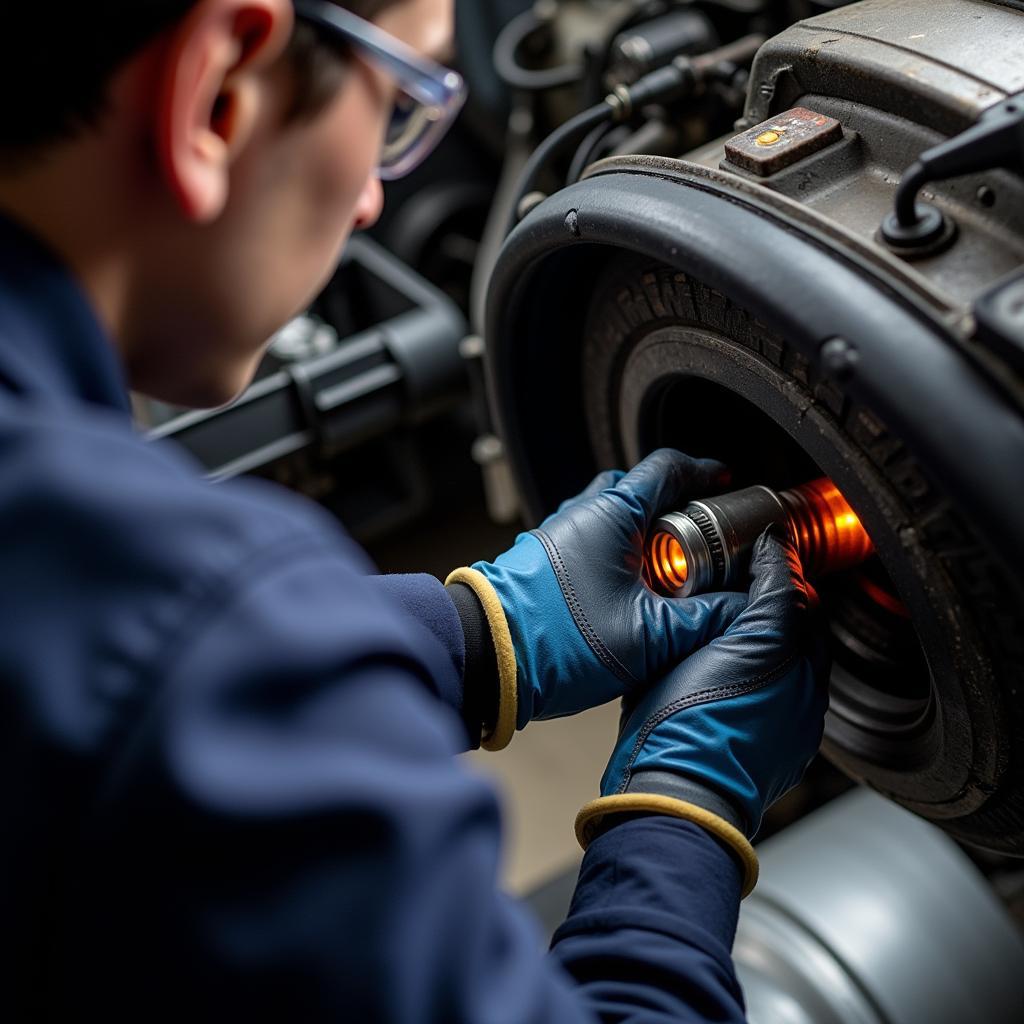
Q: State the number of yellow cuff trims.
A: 2